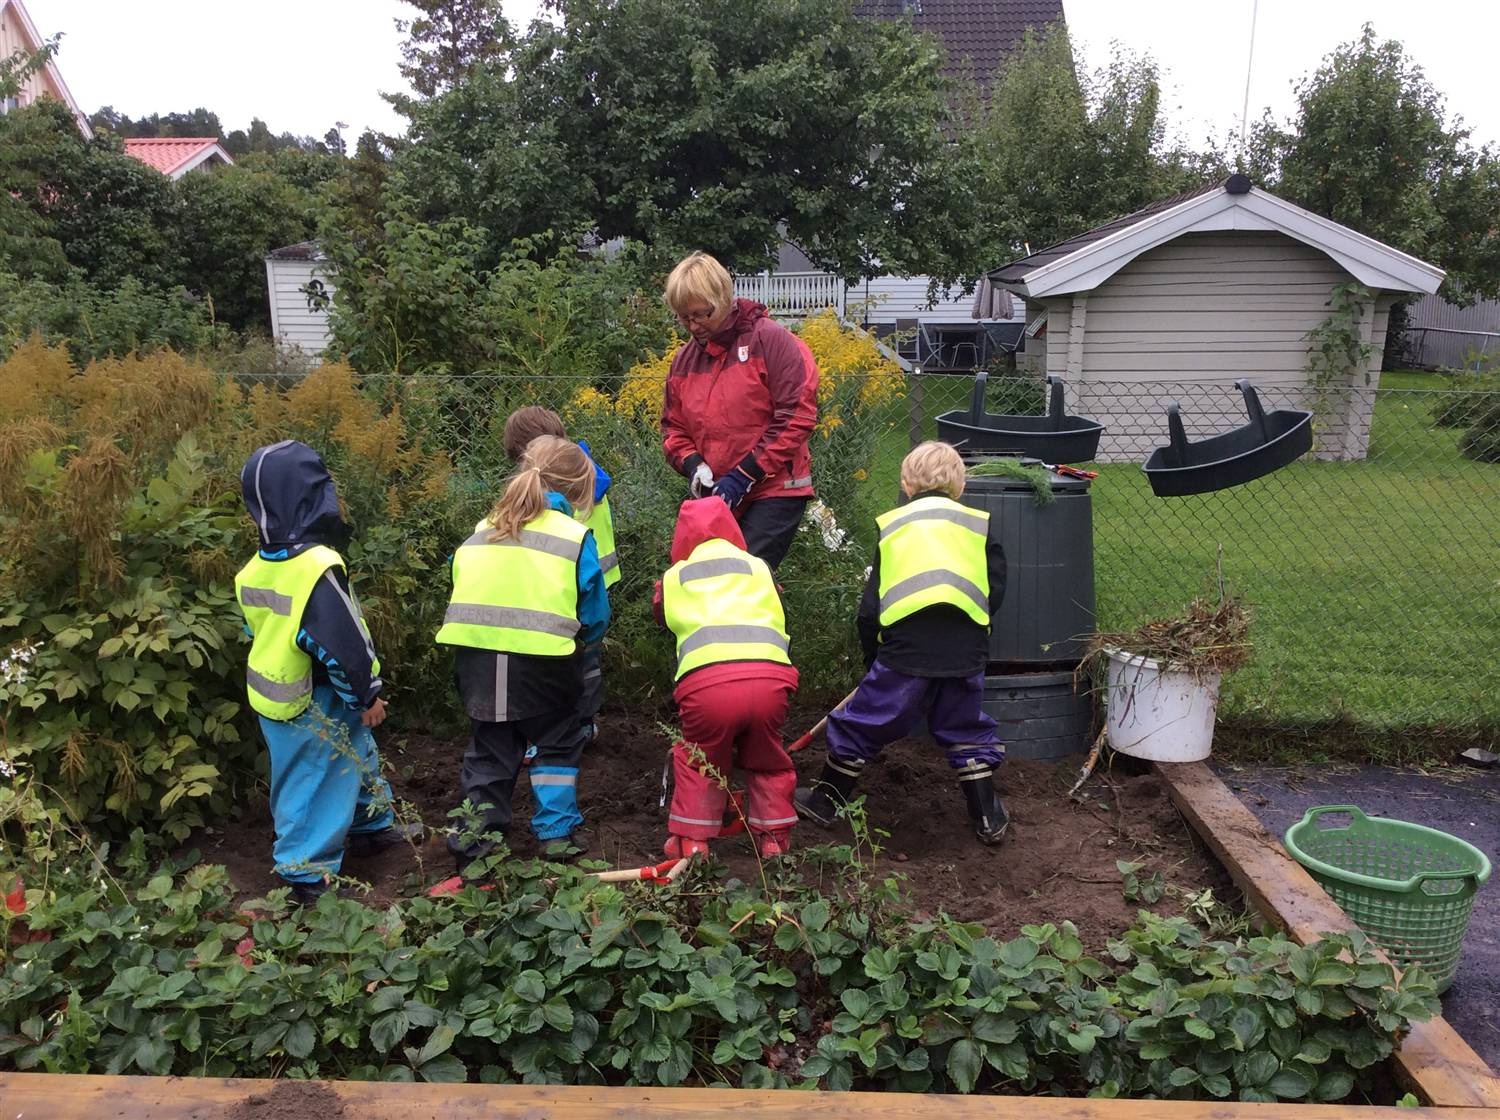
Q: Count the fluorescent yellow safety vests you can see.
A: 5